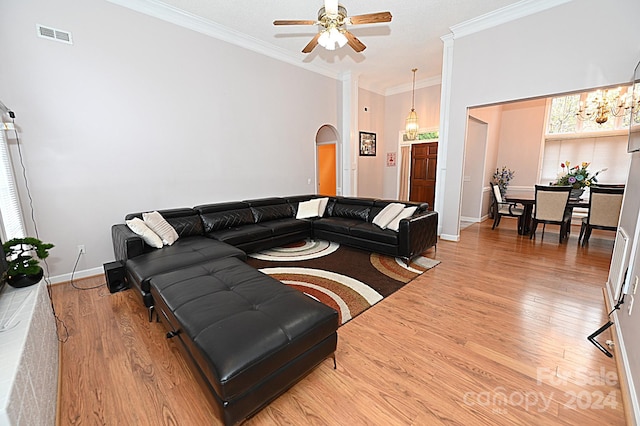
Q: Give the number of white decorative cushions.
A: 6